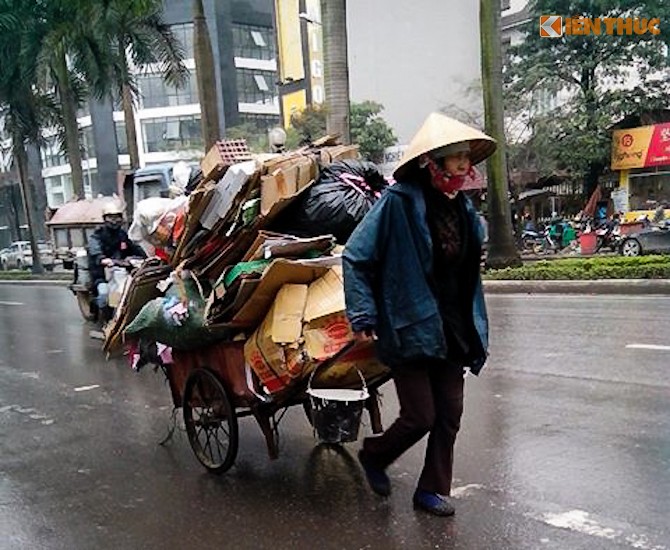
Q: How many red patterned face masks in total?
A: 1